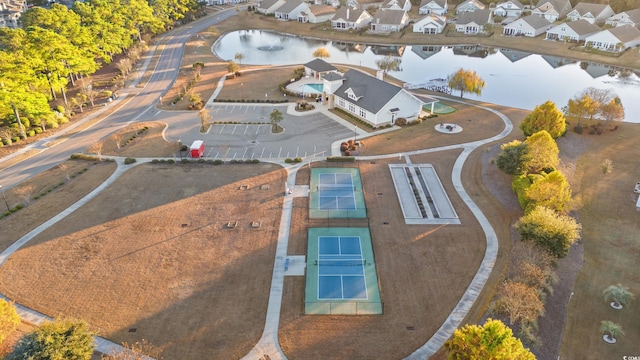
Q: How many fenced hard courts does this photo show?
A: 2